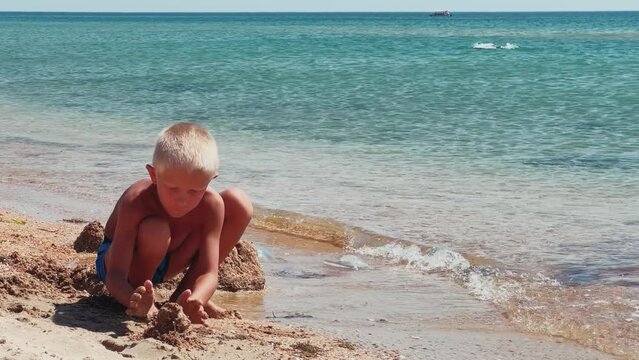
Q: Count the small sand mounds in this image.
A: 3